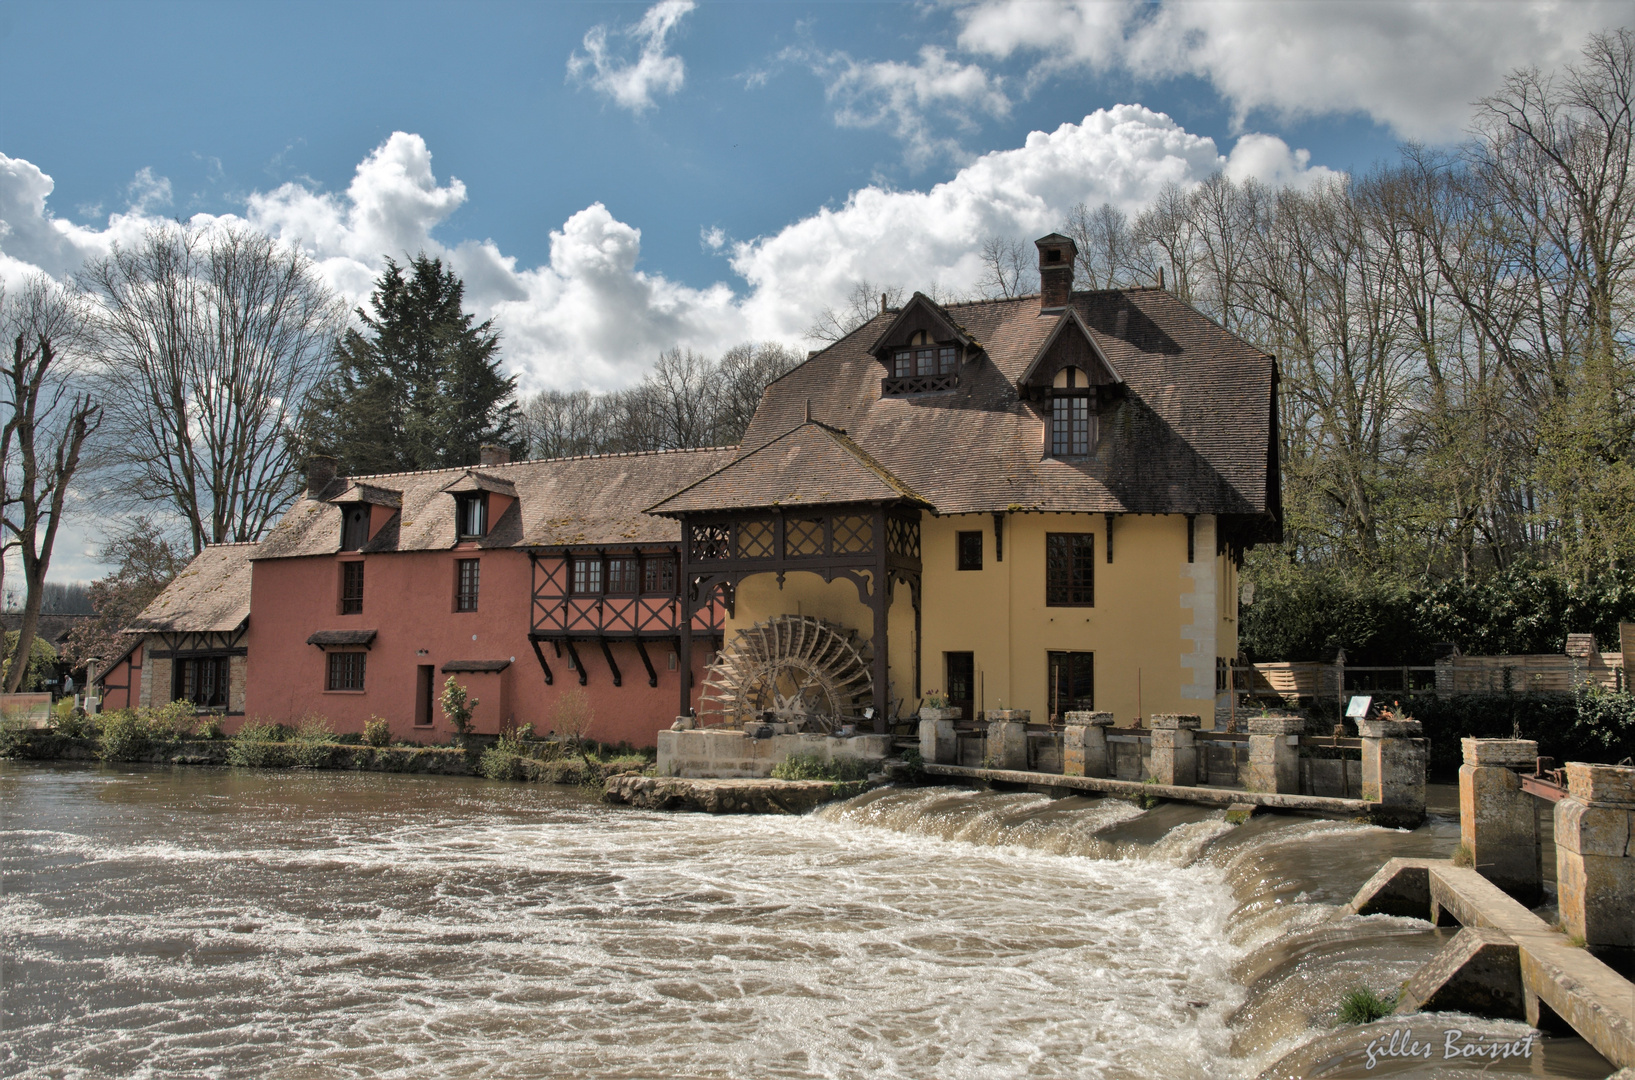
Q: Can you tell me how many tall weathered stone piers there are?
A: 8